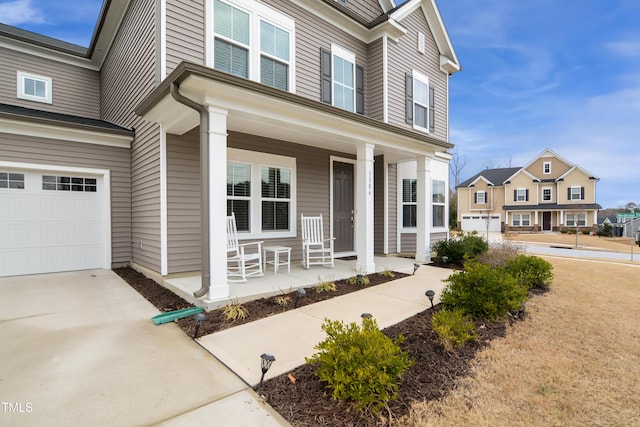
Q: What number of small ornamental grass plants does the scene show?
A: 5